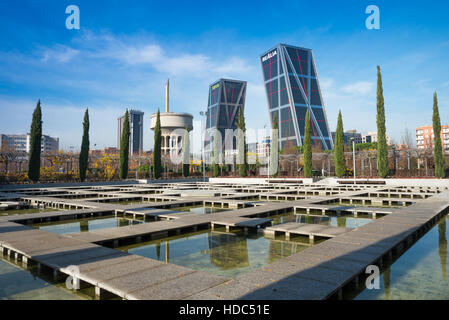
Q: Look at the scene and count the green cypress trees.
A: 12